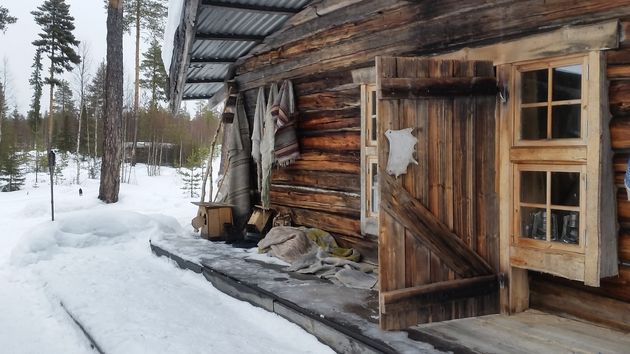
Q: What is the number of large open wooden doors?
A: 1